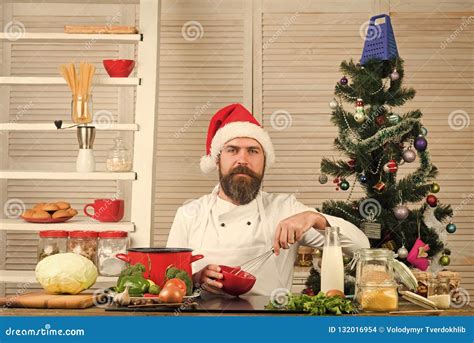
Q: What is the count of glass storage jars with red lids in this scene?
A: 3